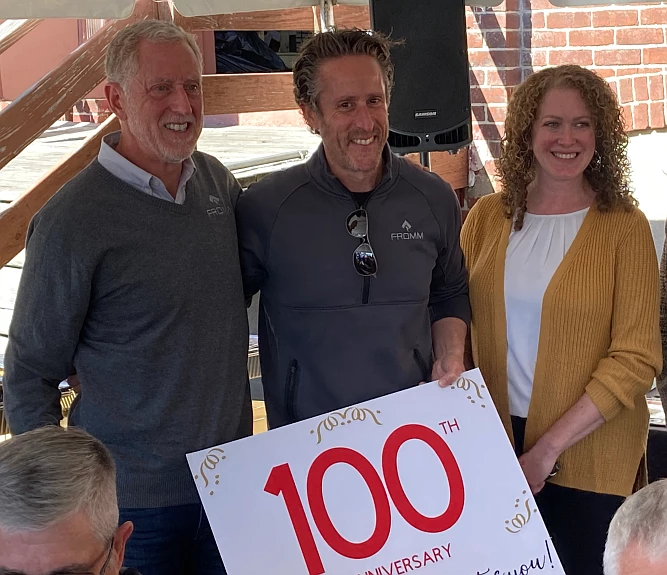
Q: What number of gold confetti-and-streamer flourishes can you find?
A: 4